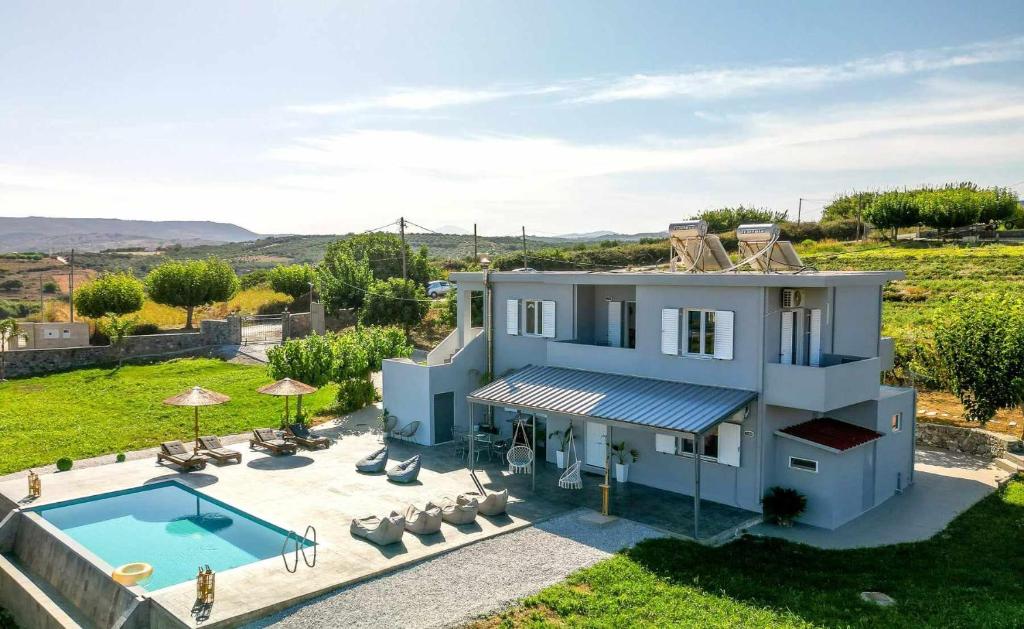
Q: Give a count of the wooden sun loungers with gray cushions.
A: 4